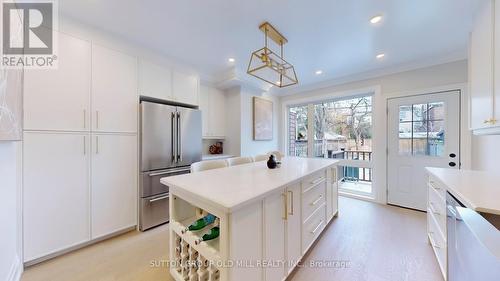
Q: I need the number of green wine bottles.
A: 2